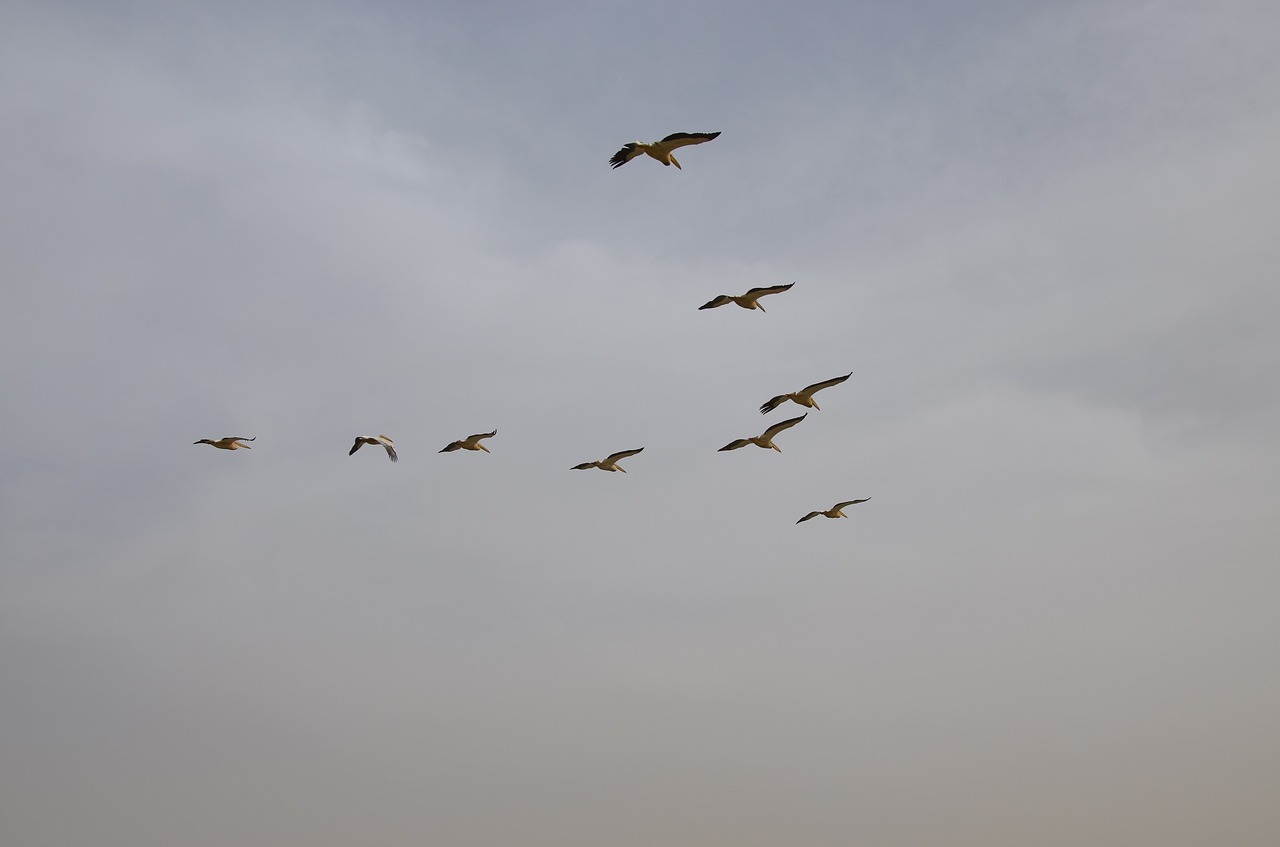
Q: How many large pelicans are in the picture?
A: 9